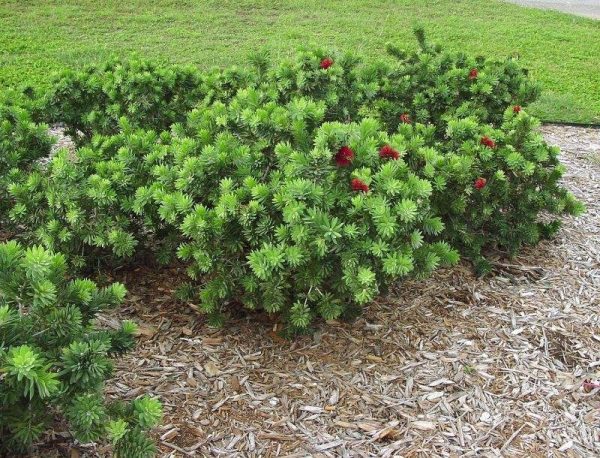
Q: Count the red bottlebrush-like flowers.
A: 9